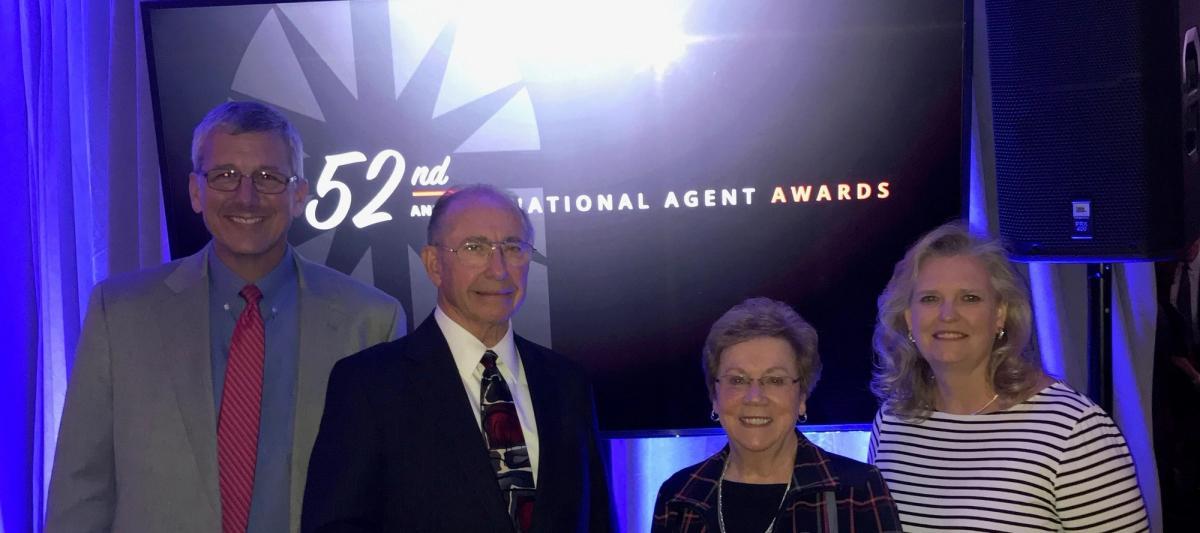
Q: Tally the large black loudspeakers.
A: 1